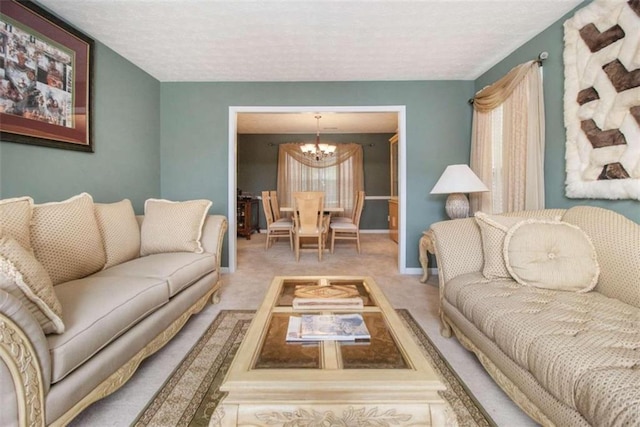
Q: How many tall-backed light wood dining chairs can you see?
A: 5